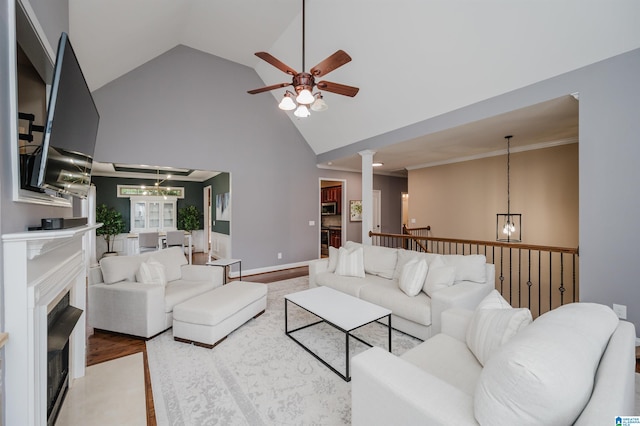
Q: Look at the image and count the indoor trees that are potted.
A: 2